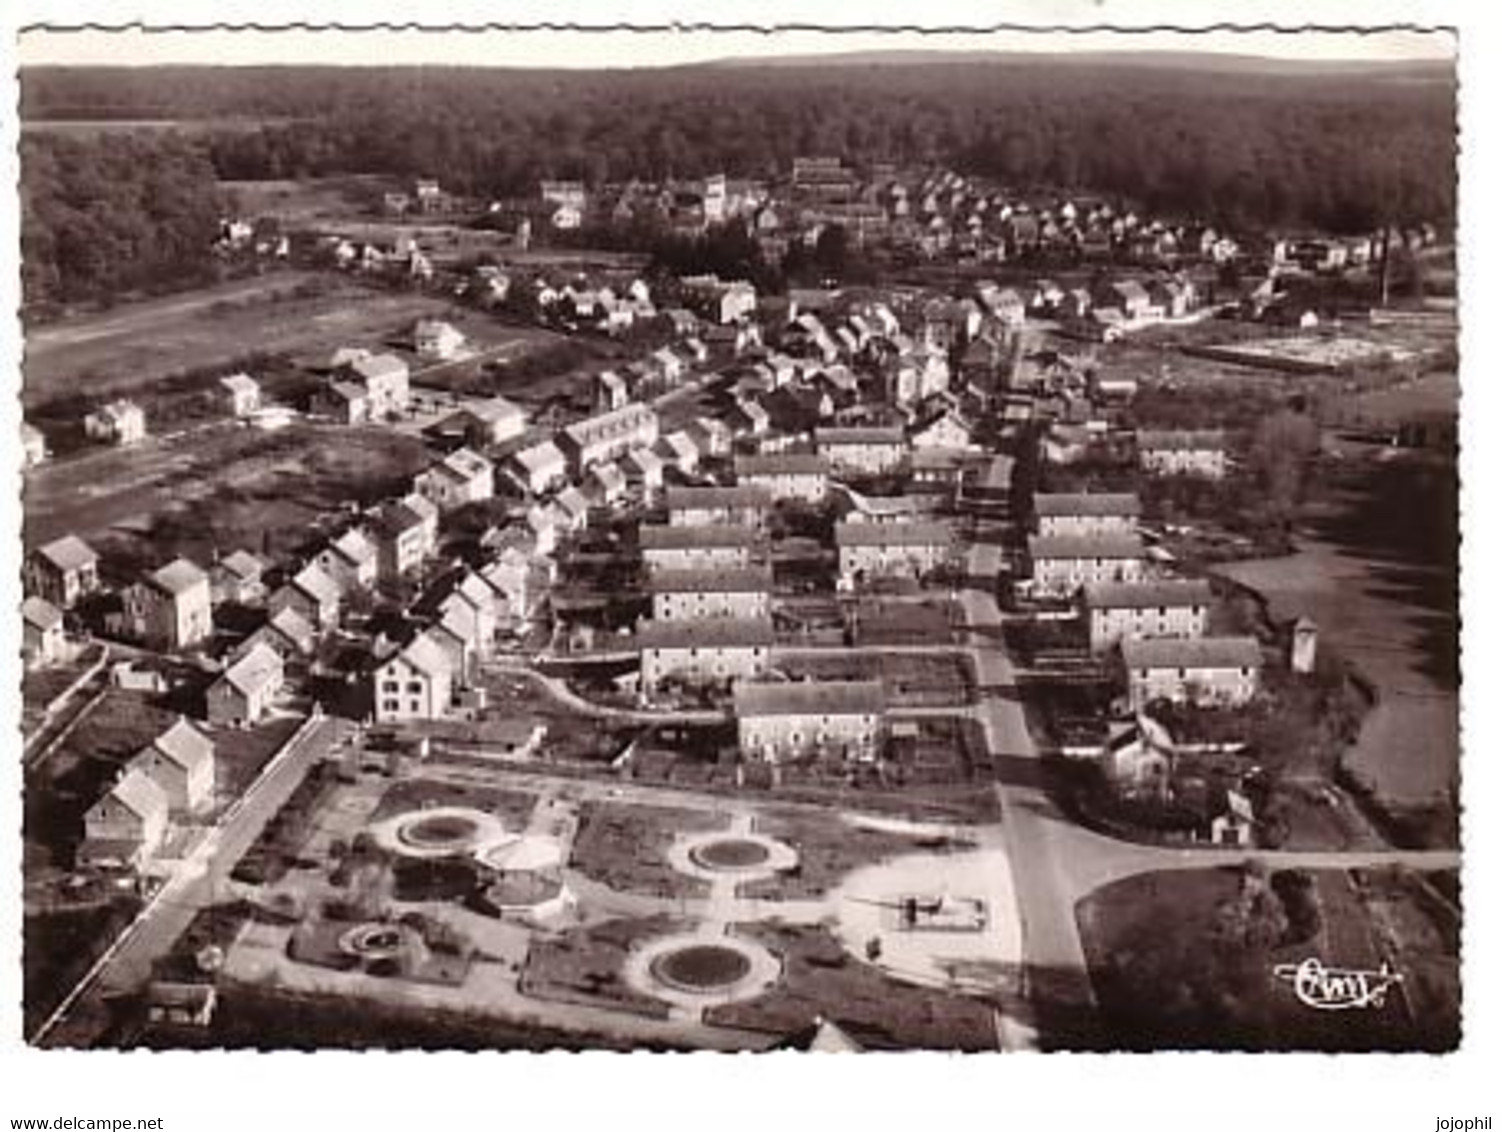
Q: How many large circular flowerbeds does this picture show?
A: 3